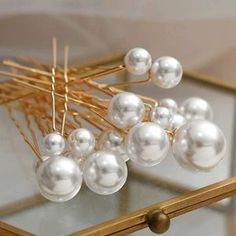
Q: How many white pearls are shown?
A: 14